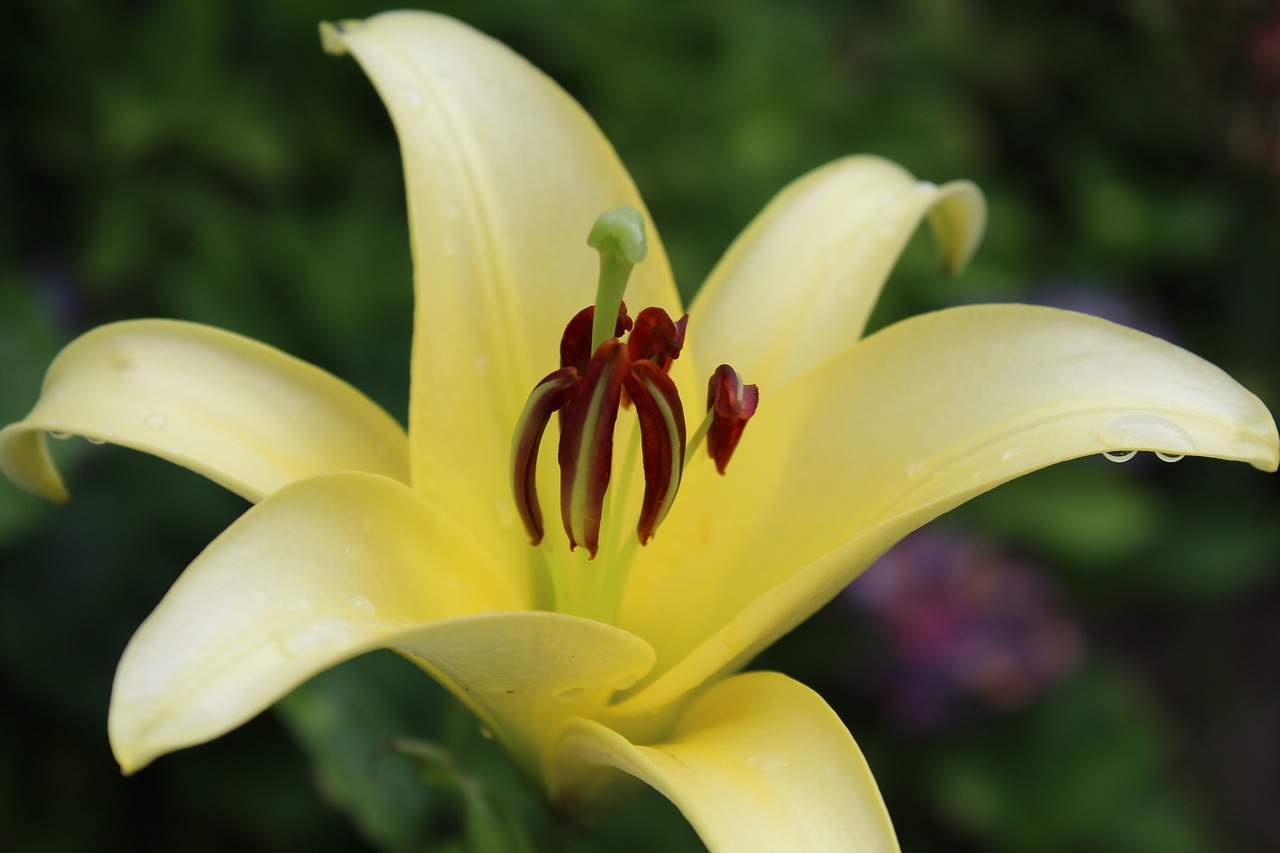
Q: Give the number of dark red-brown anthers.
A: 6